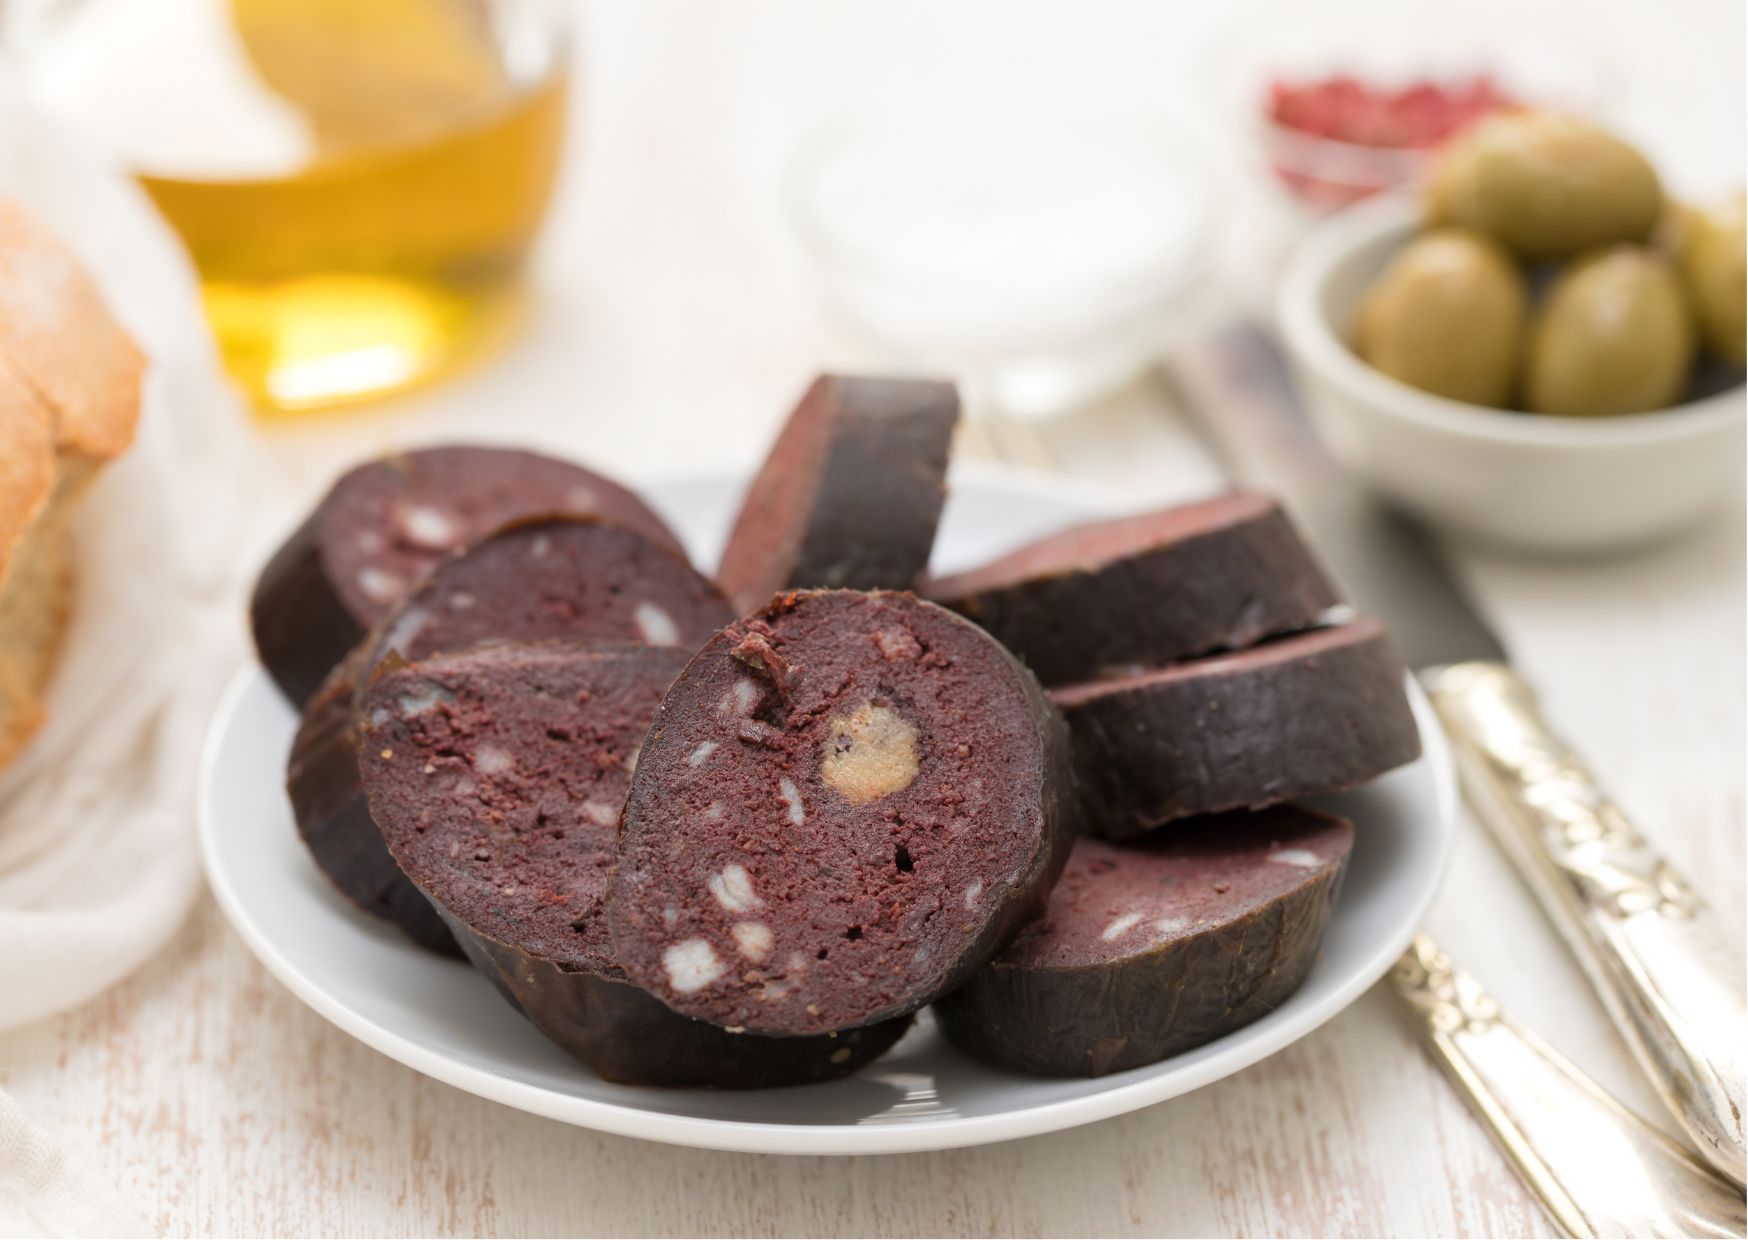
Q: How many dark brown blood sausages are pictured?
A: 8